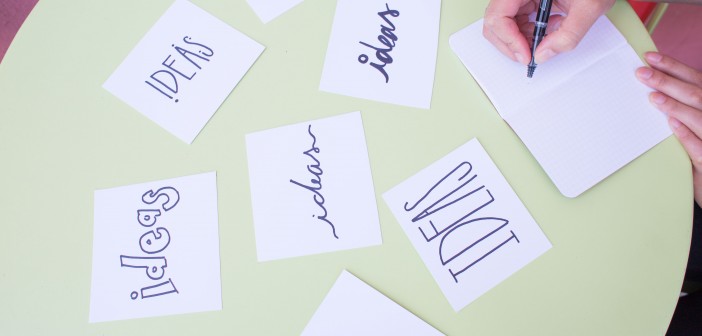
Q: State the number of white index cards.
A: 7